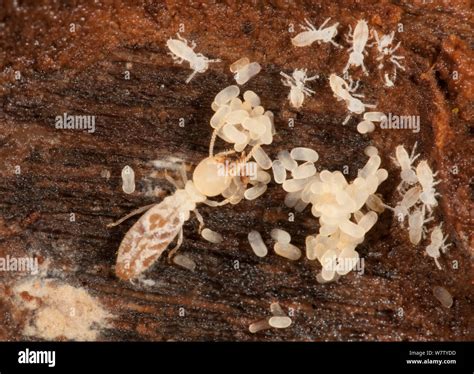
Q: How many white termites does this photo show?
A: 11